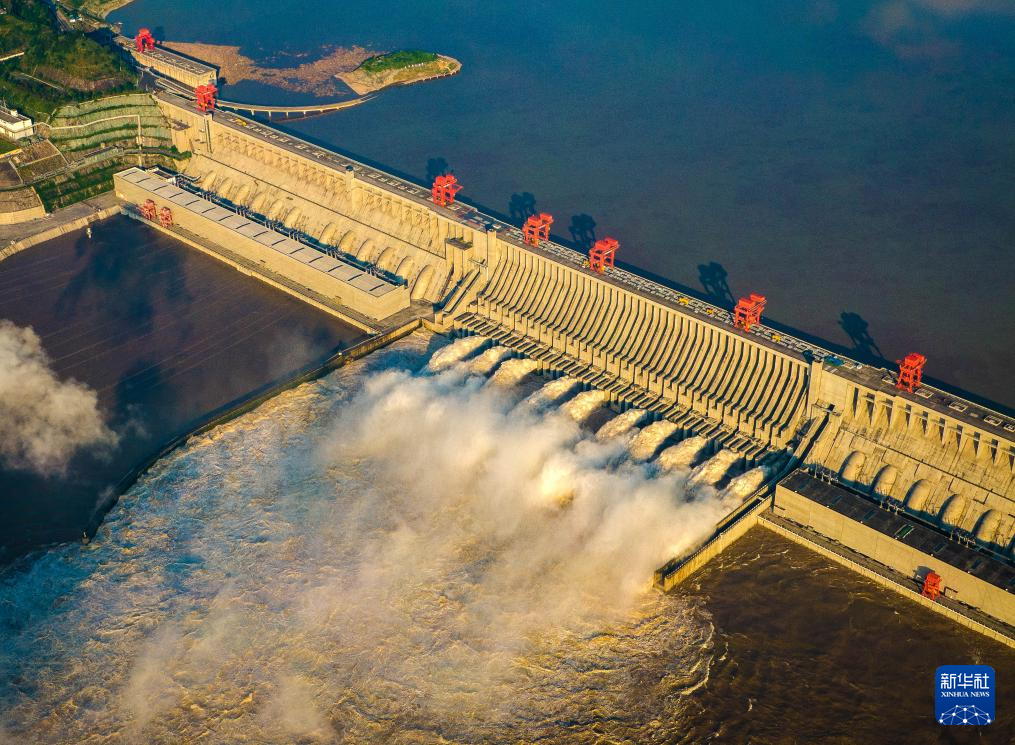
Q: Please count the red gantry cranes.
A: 10